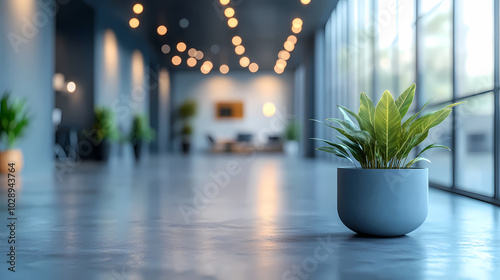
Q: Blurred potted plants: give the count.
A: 5